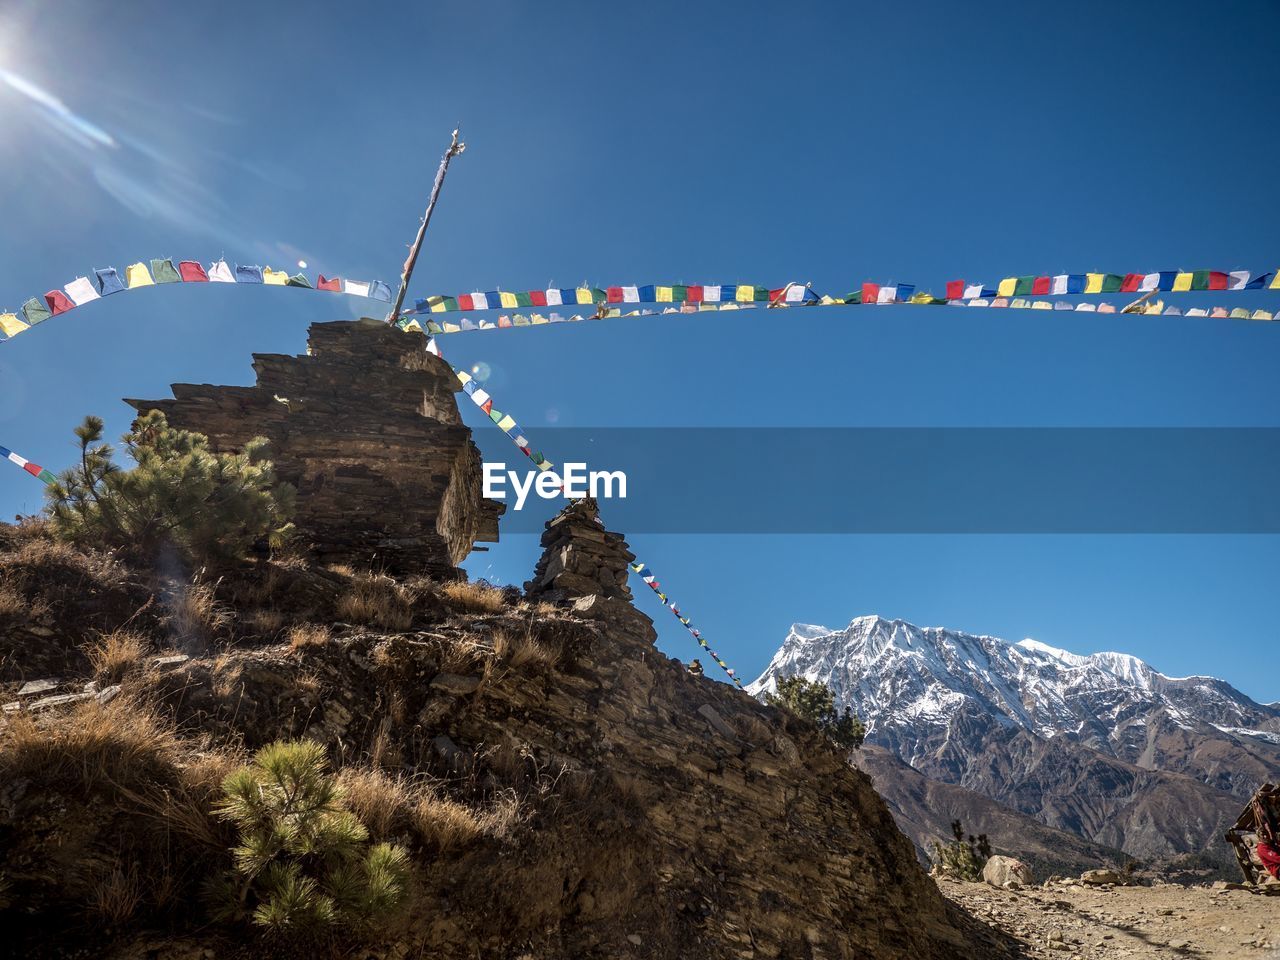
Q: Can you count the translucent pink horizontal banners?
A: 0